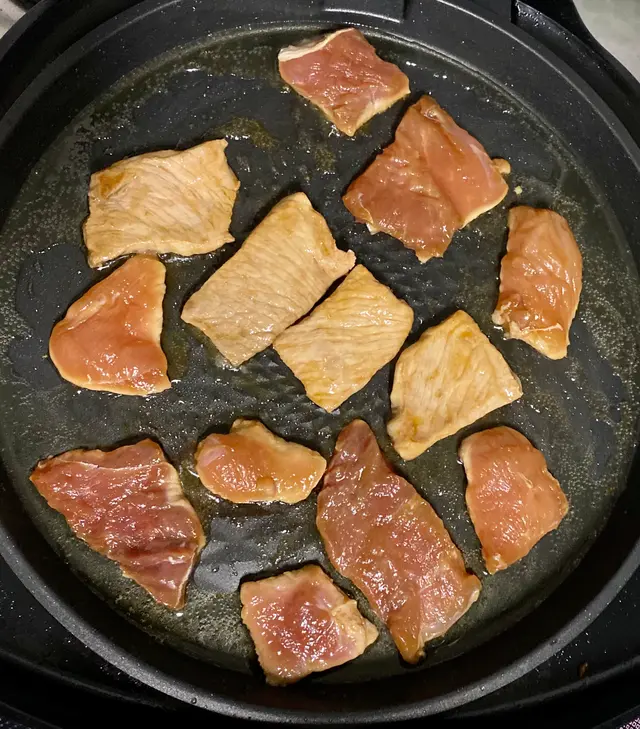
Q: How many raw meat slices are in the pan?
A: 9